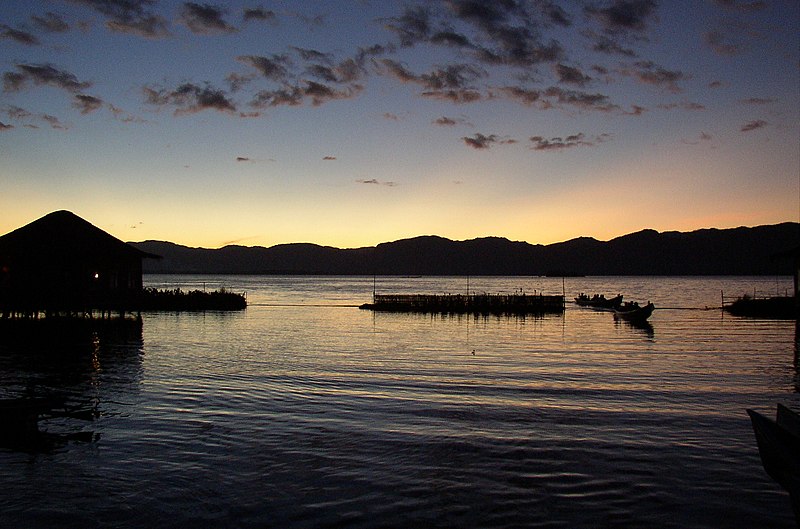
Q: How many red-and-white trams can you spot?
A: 0